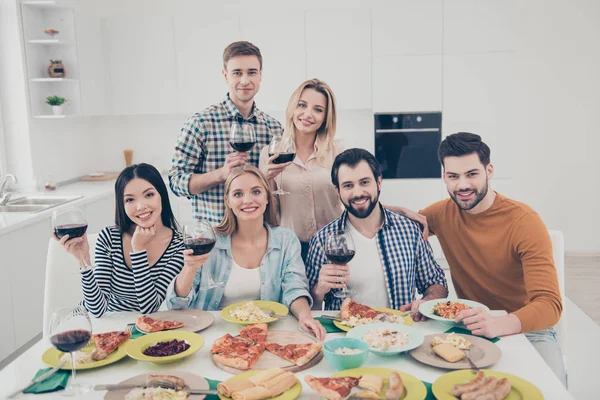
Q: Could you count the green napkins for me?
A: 6